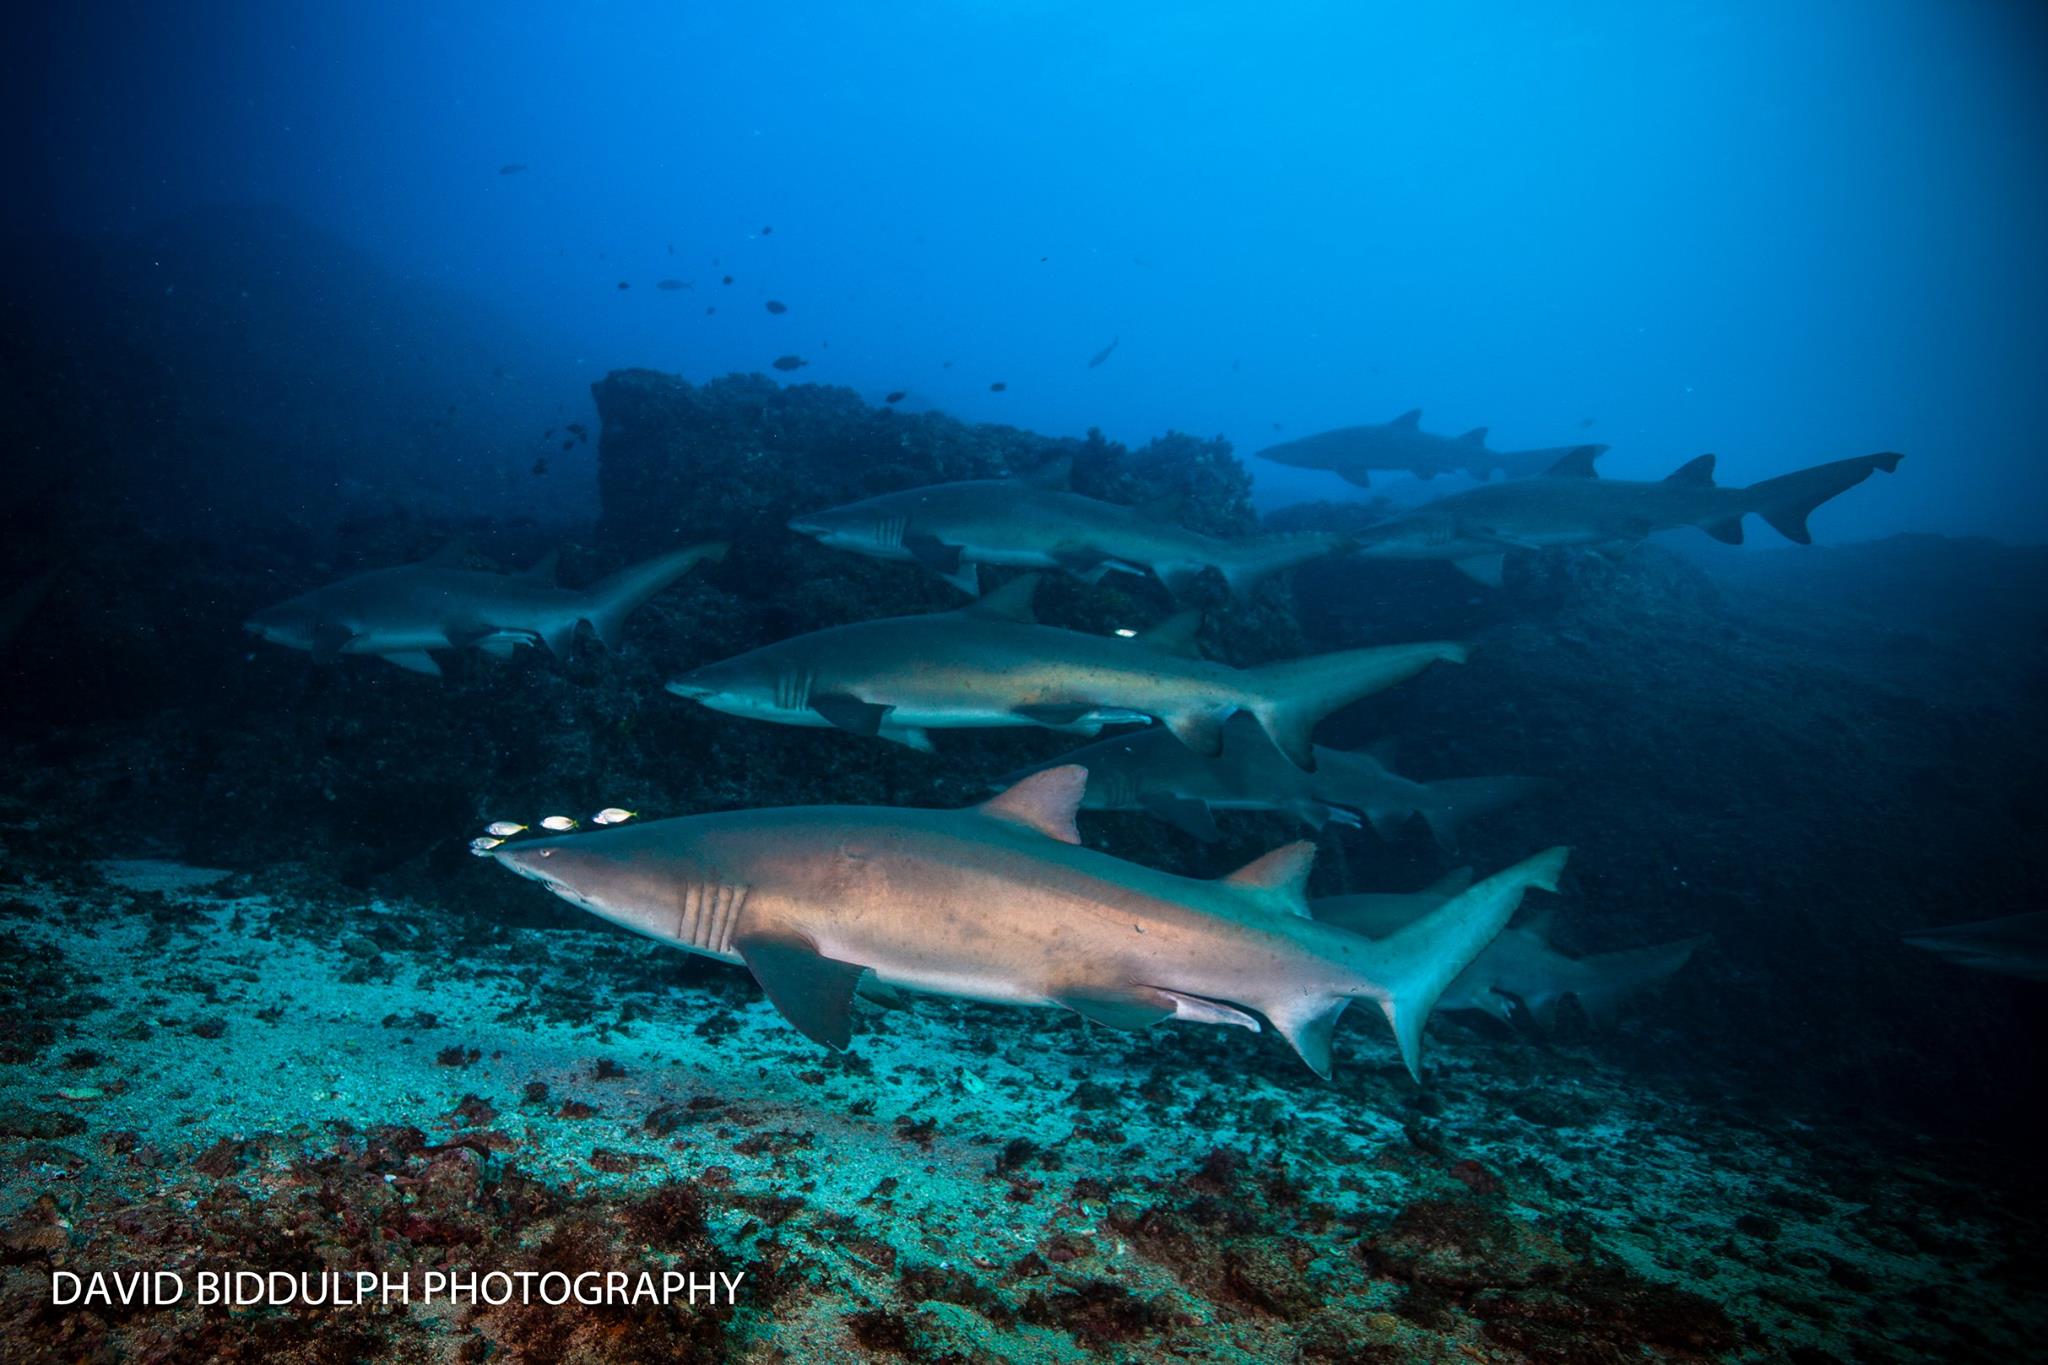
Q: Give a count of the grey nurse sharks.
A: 9